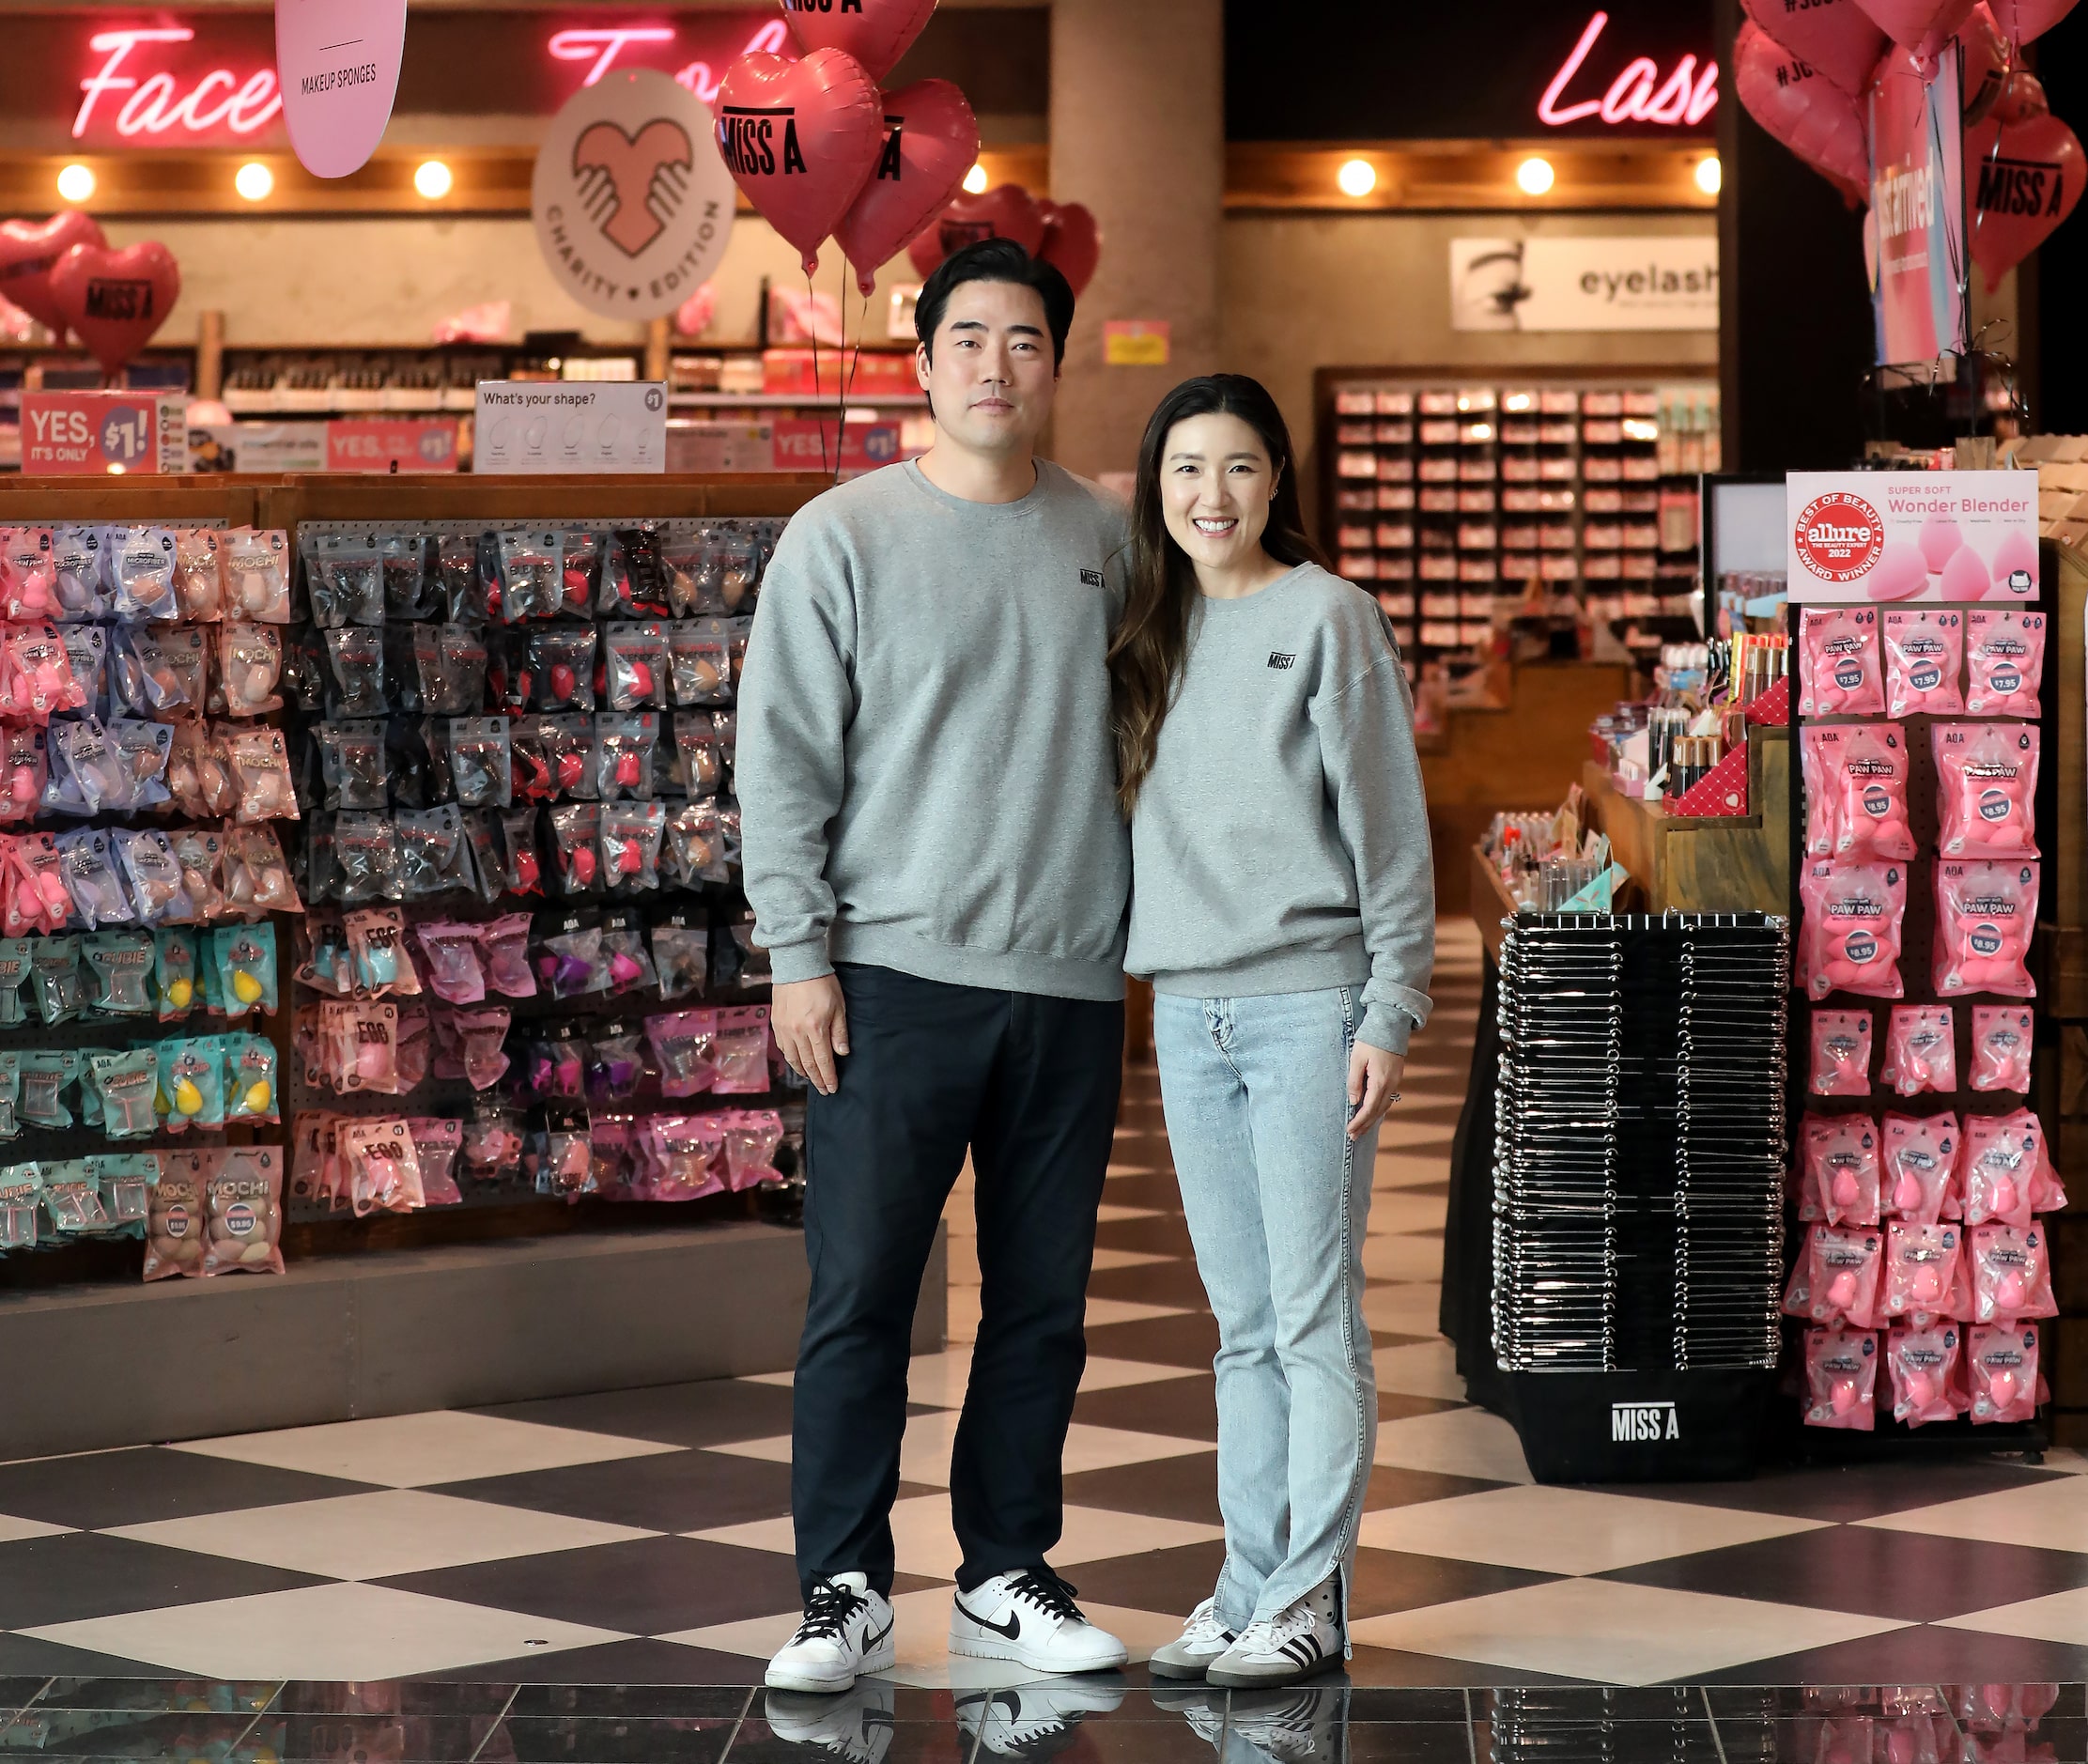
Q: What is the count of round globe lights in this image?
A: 7